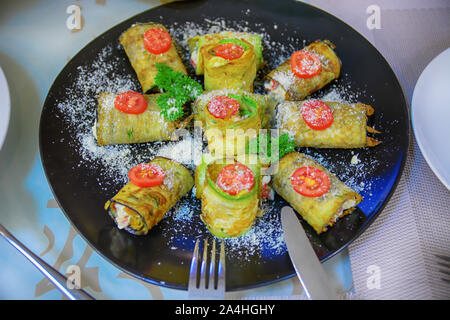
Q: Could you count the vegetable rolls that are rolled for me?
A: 9